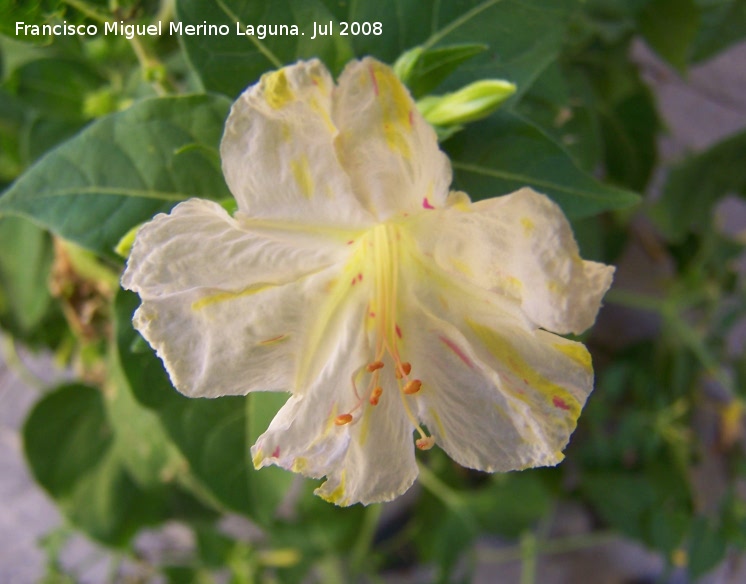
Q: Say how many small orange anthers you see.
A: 5